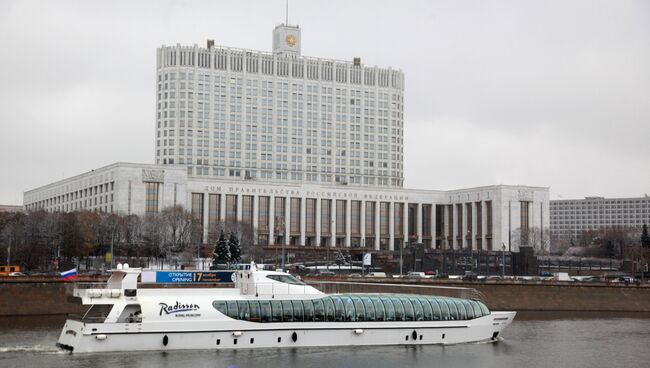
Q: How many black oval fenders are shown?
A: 3